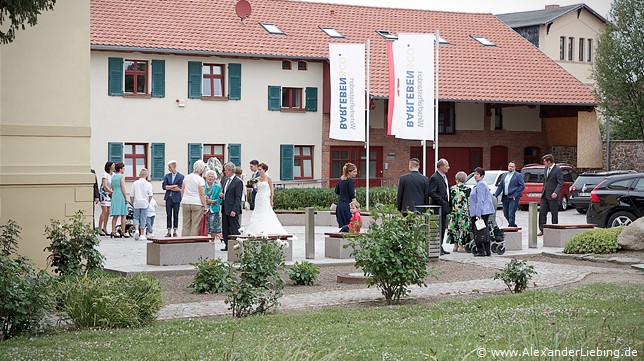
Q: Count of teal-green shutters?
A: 11